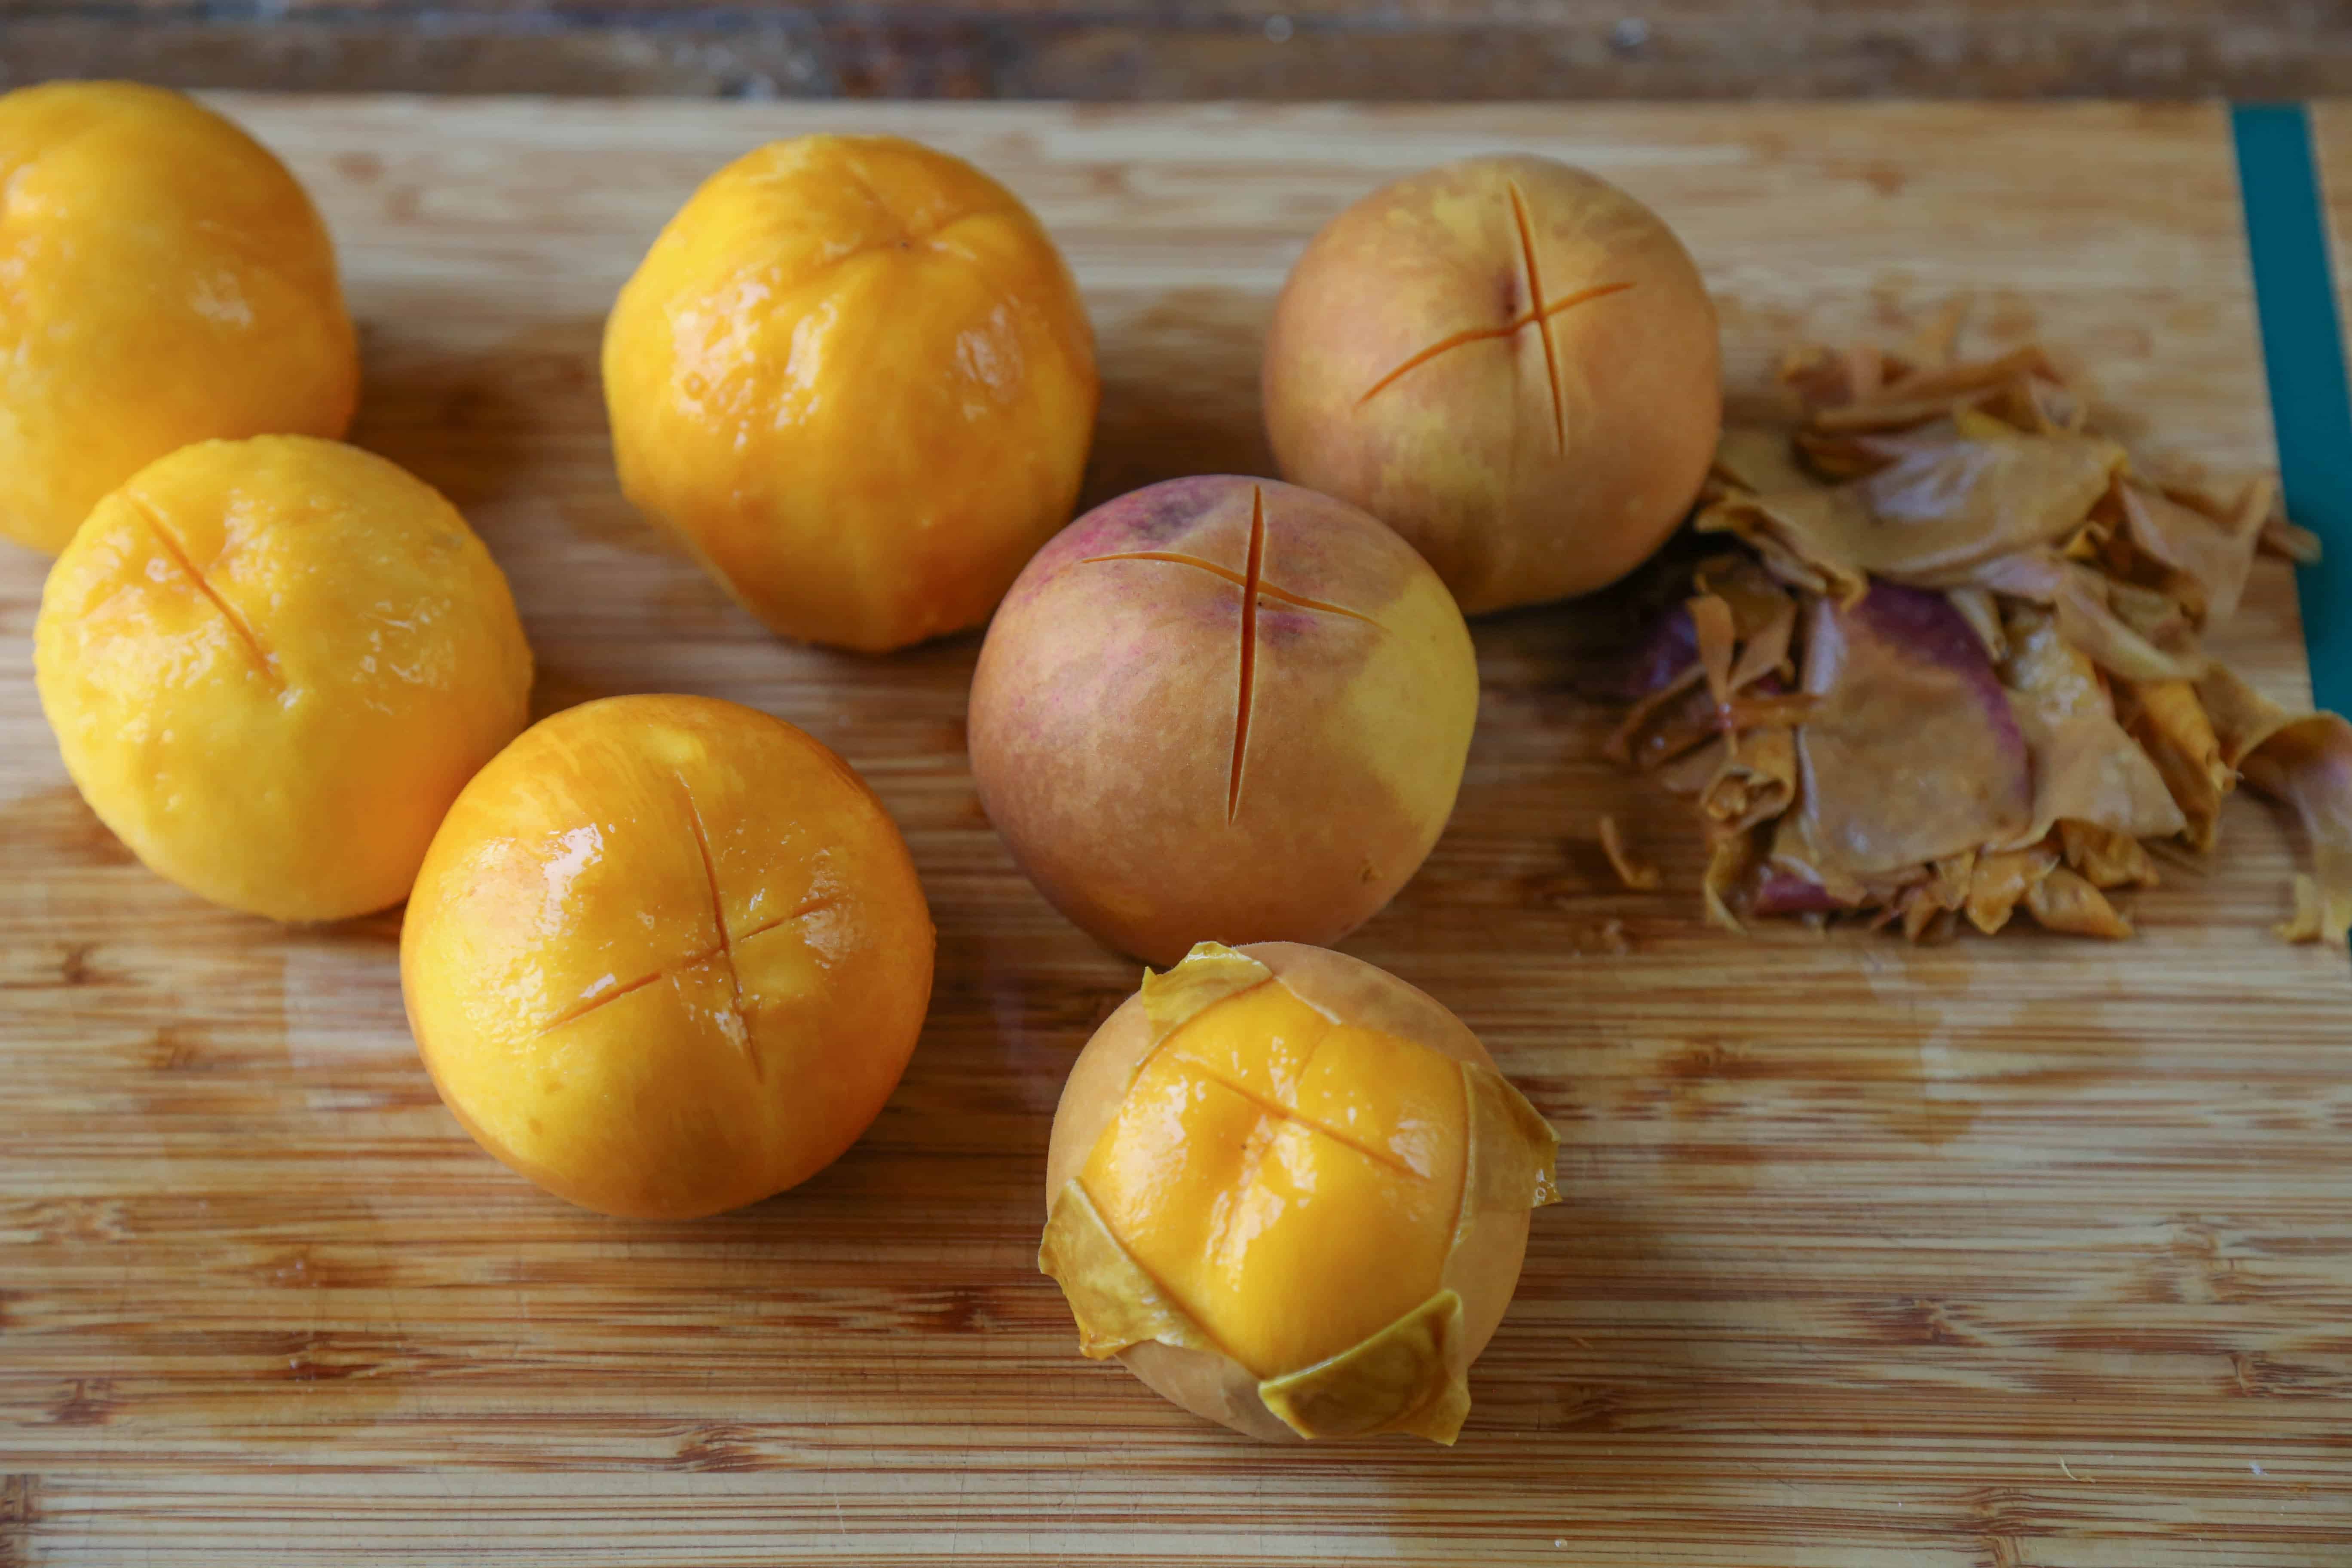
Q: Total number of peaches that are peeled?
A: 4